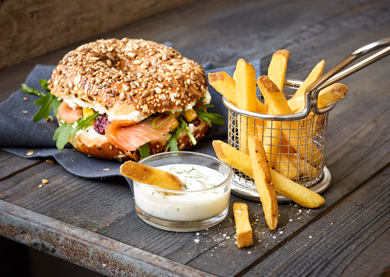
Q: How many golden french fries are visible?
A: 10